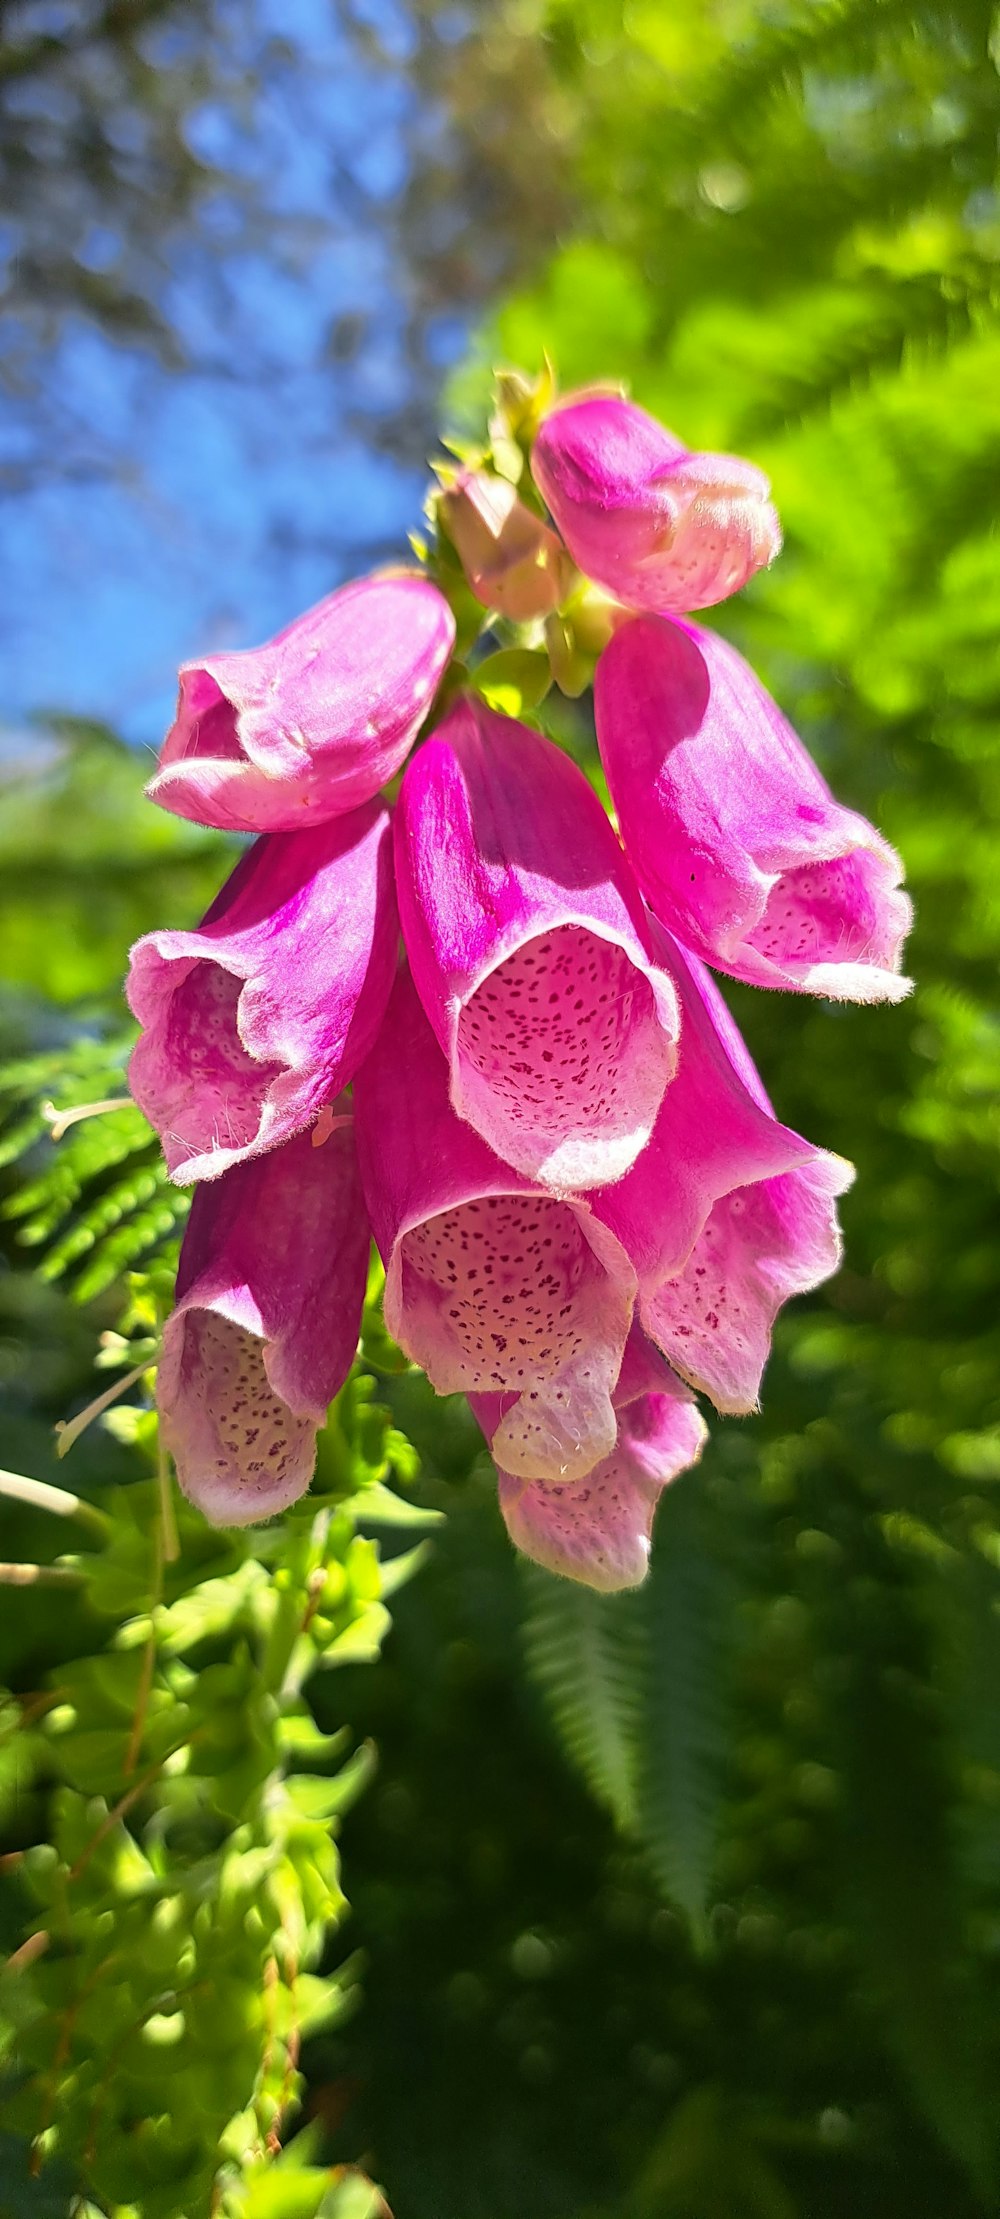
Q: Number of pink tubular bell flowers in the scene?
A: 9